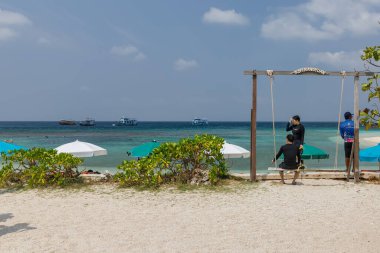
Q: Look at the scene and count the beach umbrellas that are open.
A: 6